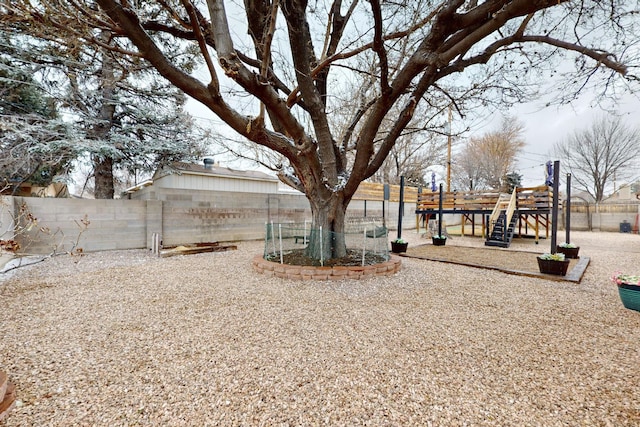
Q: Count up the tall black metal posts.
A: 4